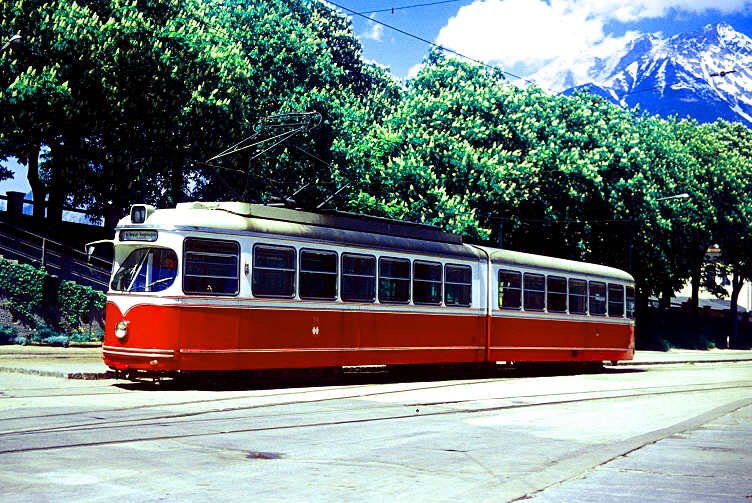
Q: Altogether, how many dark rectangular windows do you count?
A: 14